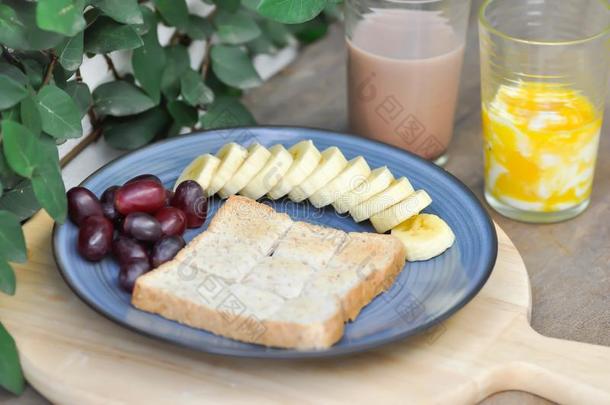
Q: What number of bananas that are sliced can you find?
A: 11